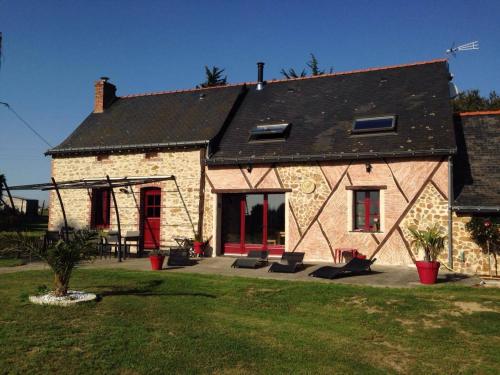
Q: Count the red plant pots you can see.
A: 3